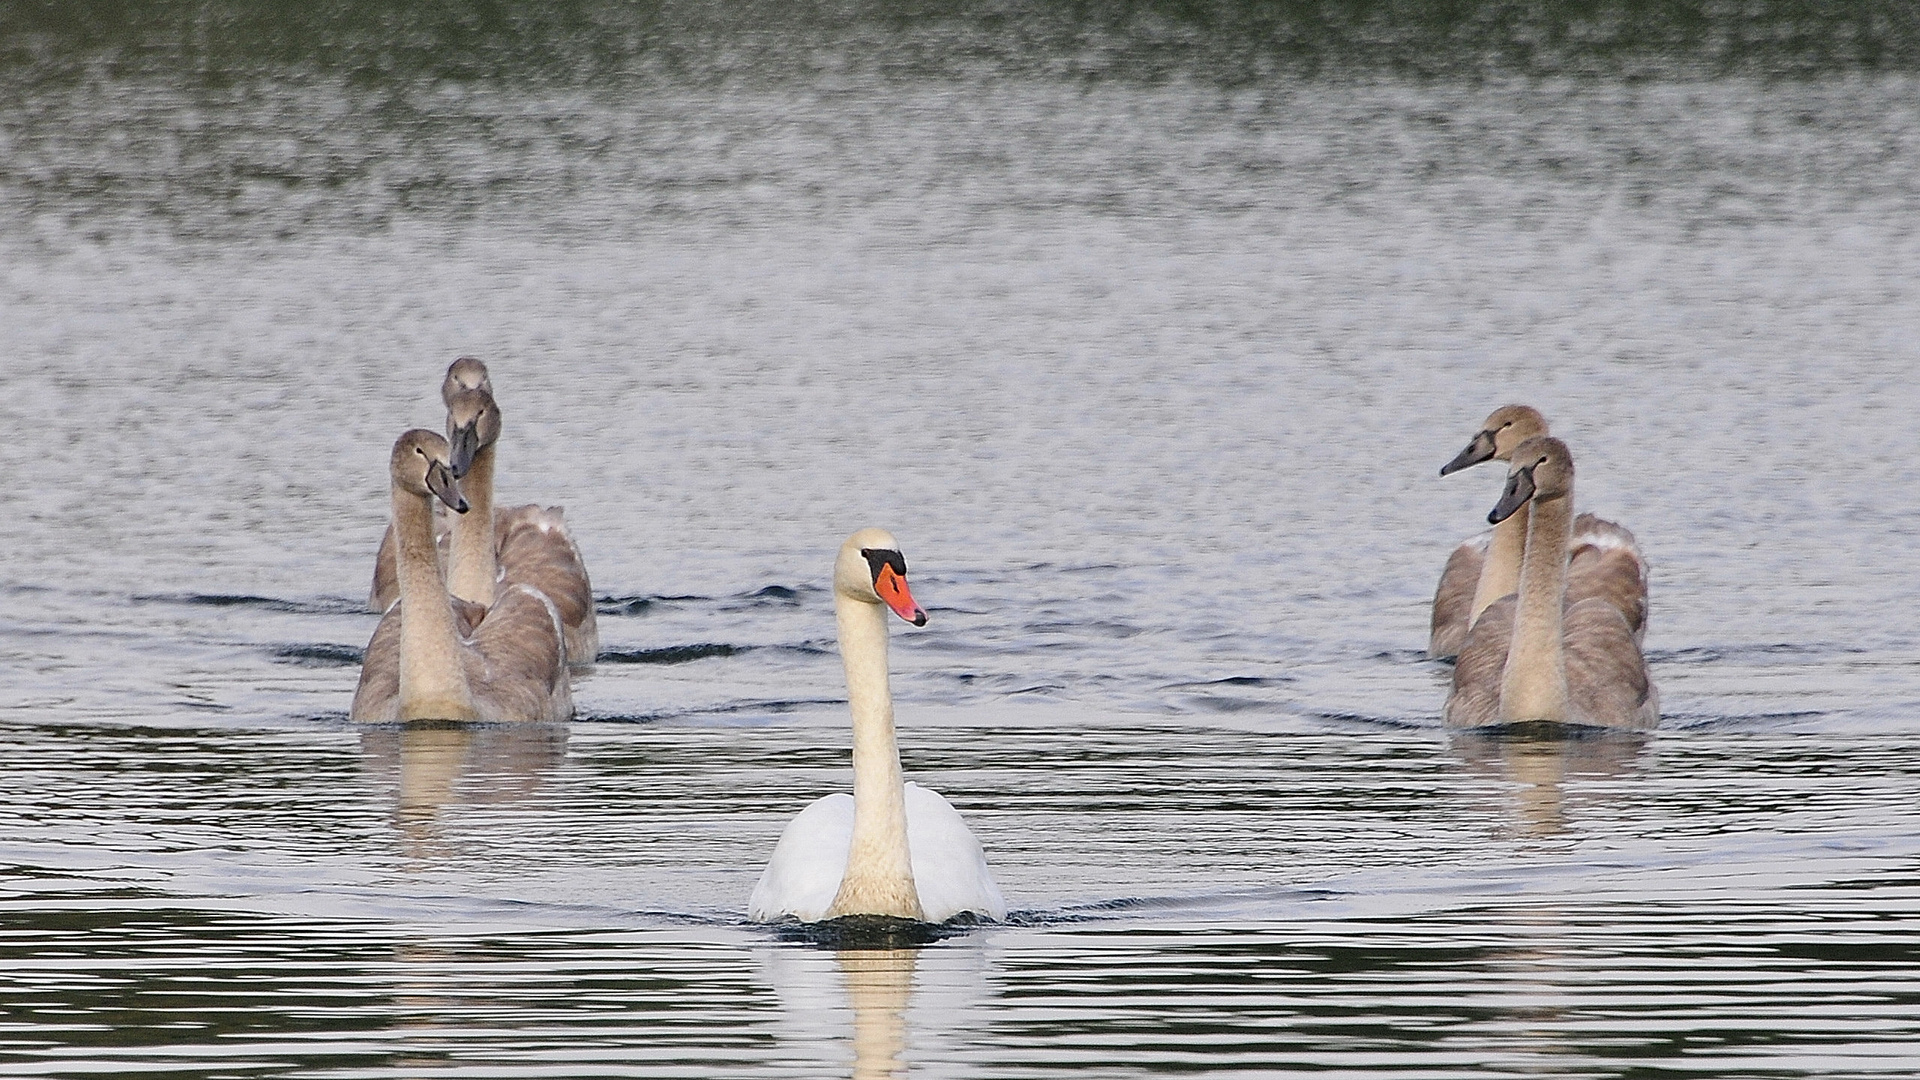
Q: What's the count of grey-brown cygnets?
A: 5